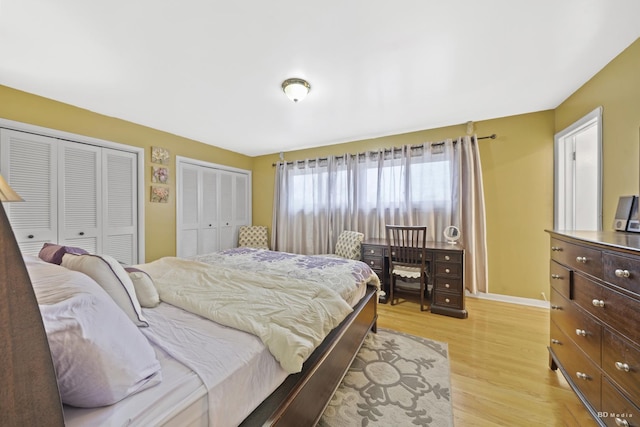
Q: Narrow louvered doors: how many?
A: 7